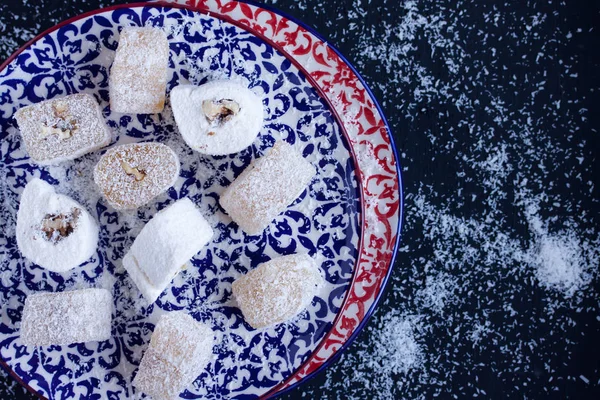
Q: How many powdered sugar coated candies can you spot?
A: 10